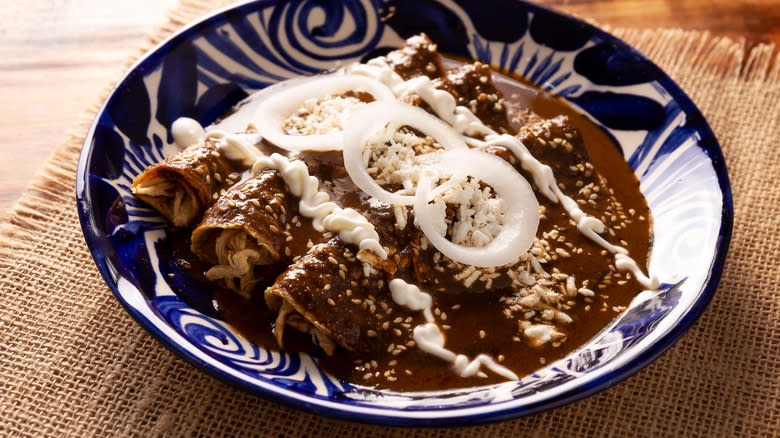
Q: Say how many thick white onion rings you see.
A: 3